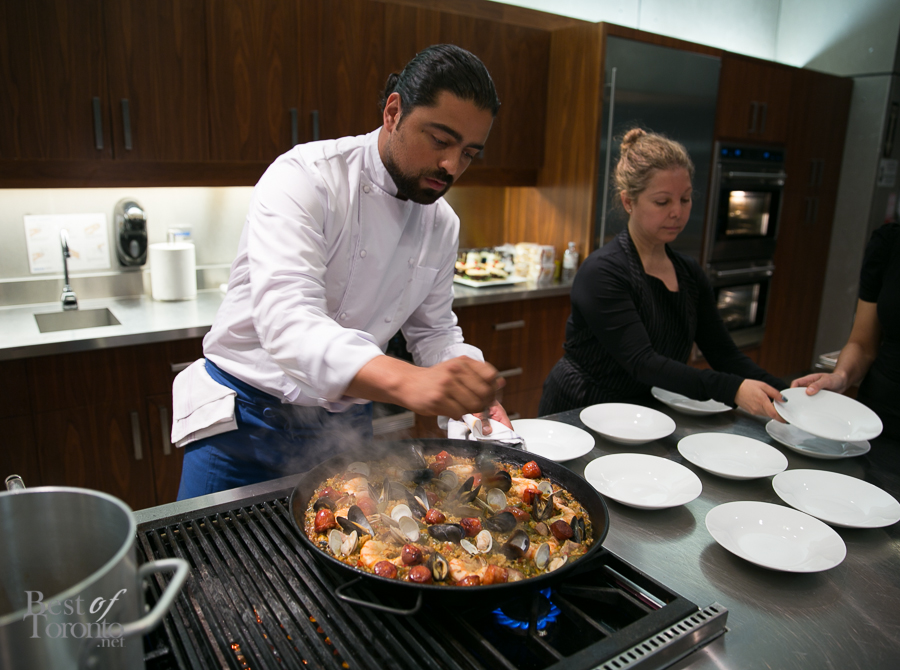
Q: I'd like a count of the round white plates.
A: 9